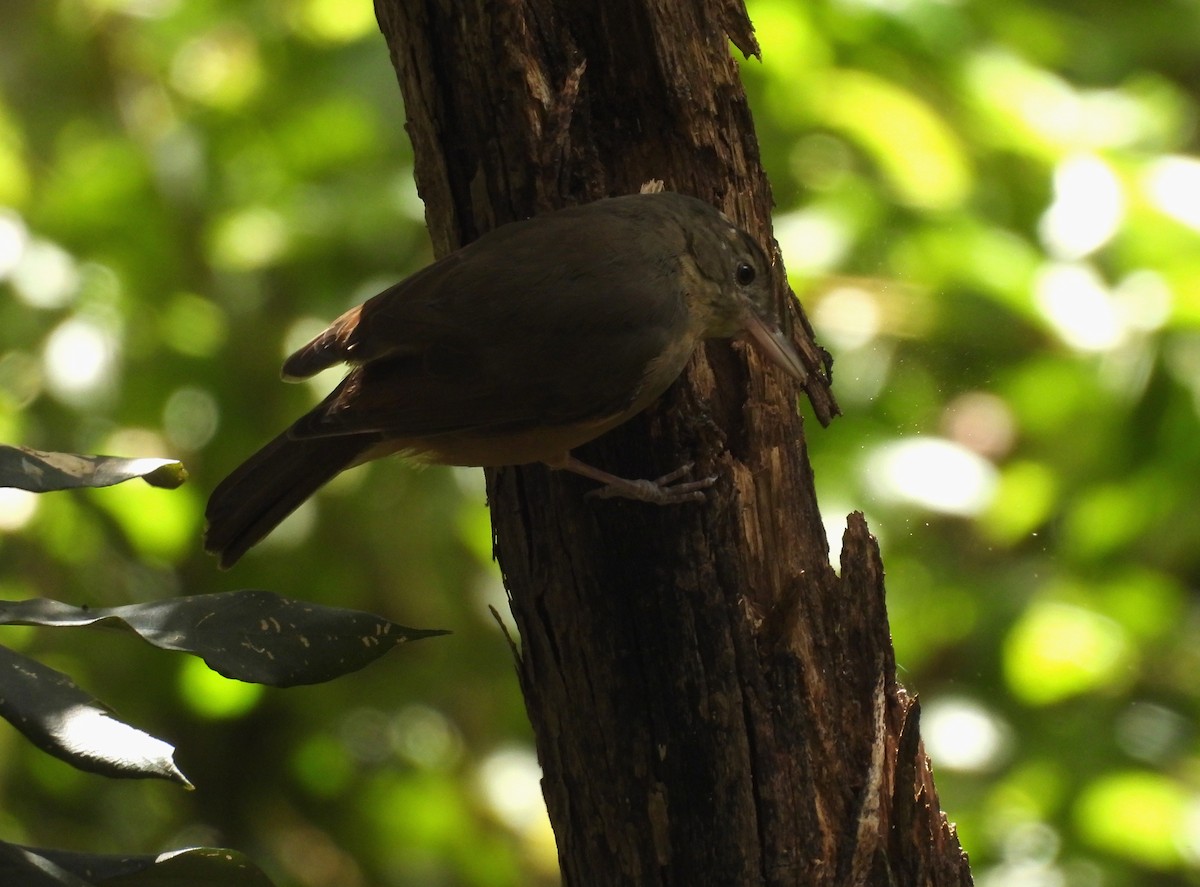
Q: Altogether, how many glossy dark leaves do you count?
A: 4